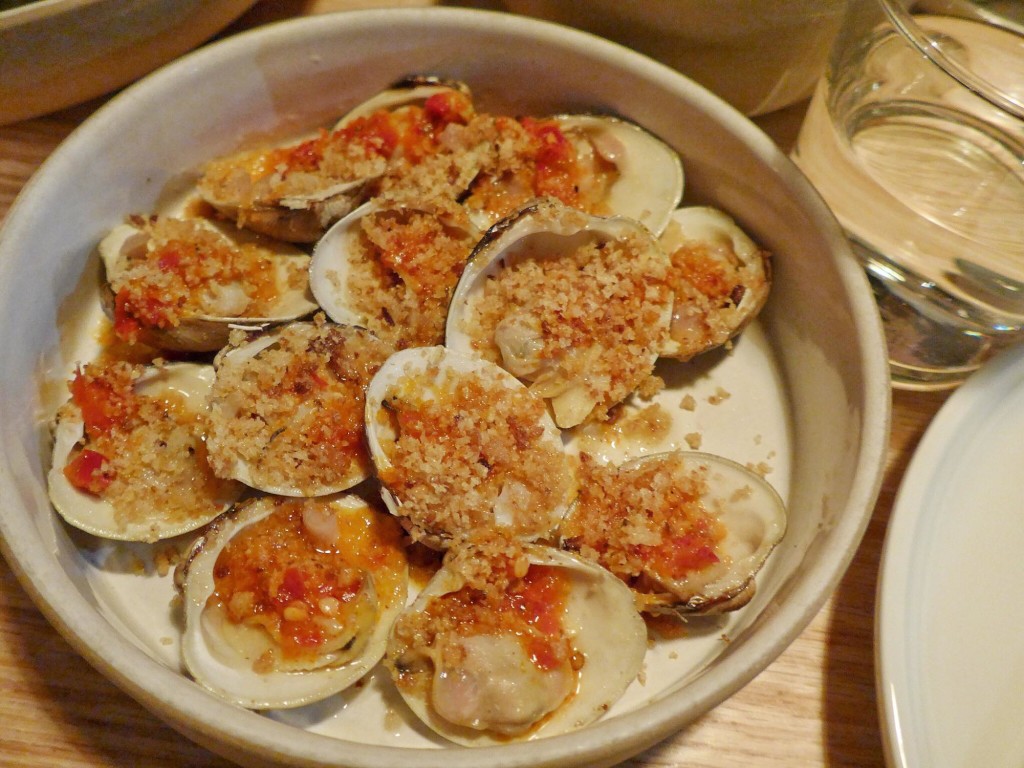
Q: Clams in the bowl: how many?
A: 13